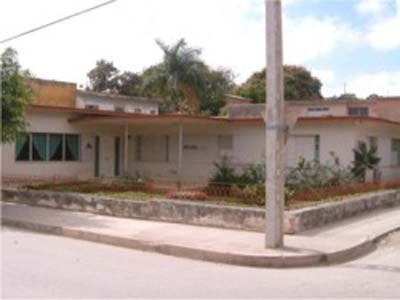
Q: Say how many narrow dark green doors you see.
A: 2